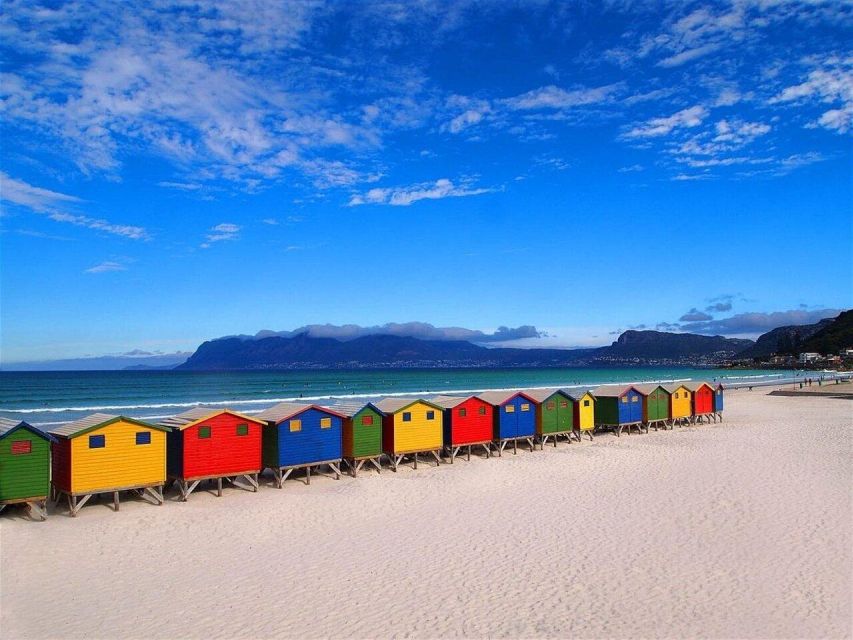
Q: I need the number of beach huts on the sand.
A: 15